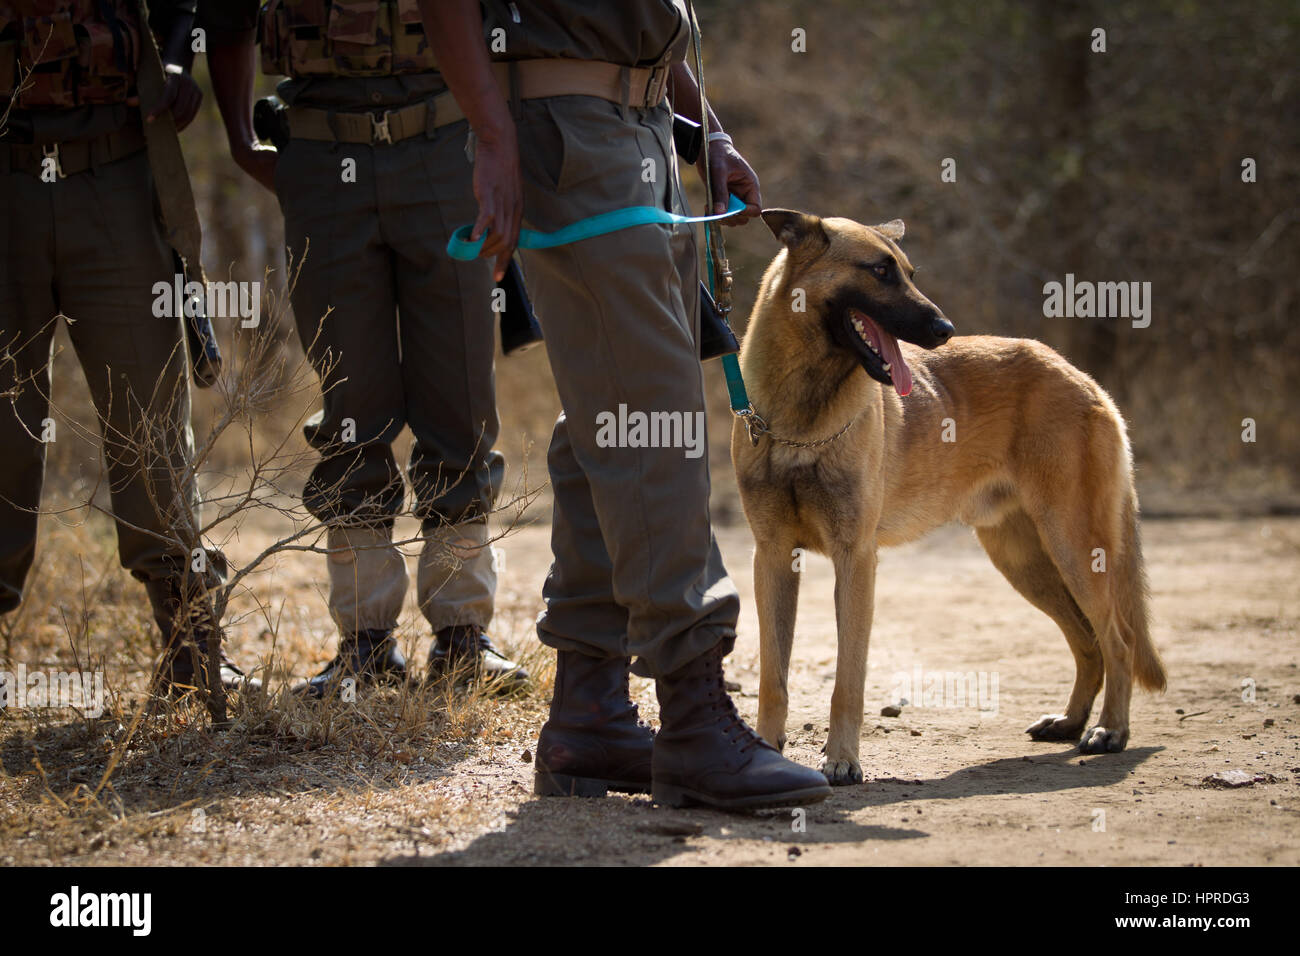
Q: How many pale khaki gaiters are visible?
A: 2